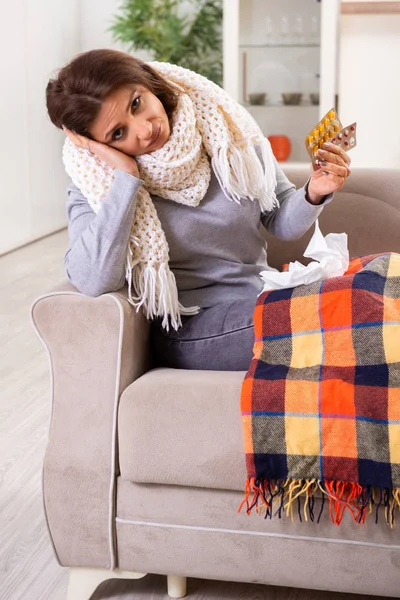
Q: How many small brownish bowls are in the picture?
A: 3